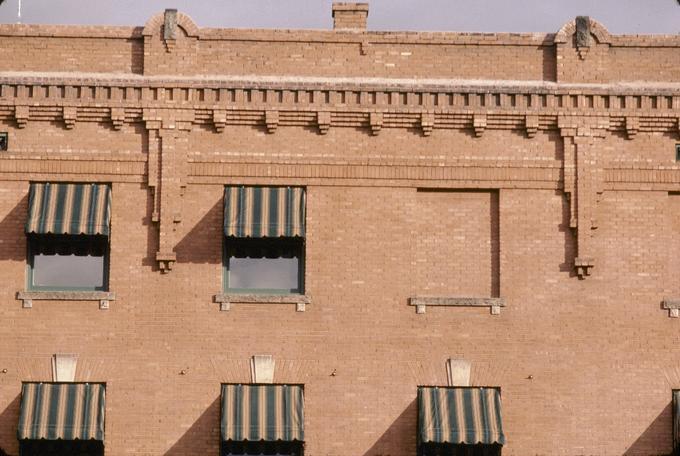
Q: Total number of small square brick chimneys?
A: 1